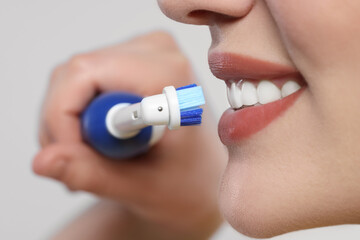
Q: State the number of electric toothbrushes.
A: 1